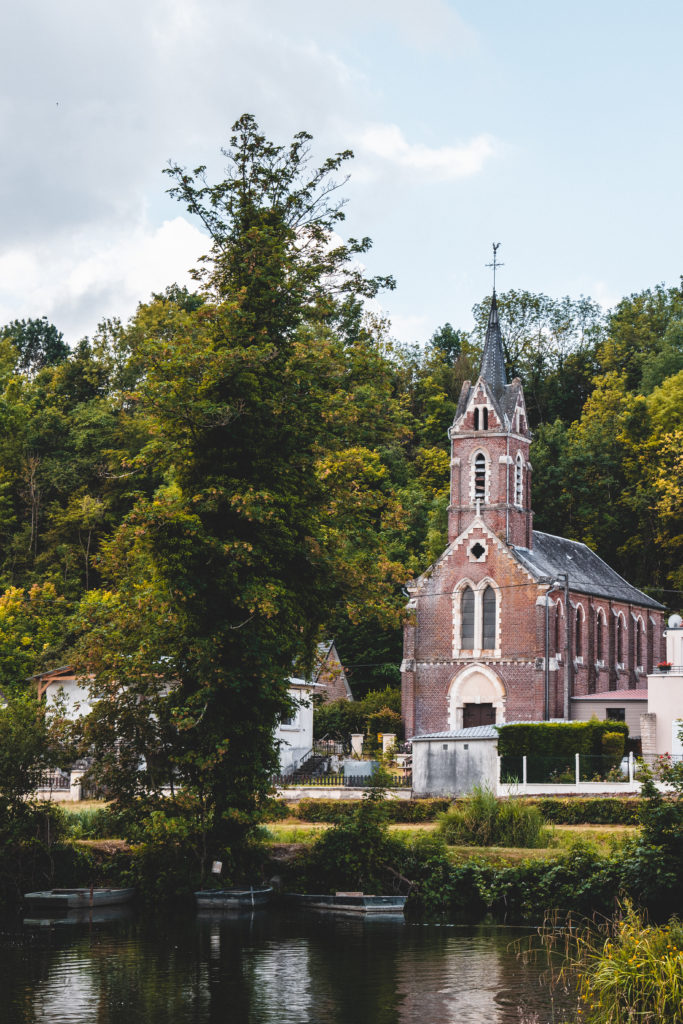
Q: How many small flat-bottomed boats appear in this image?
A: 3